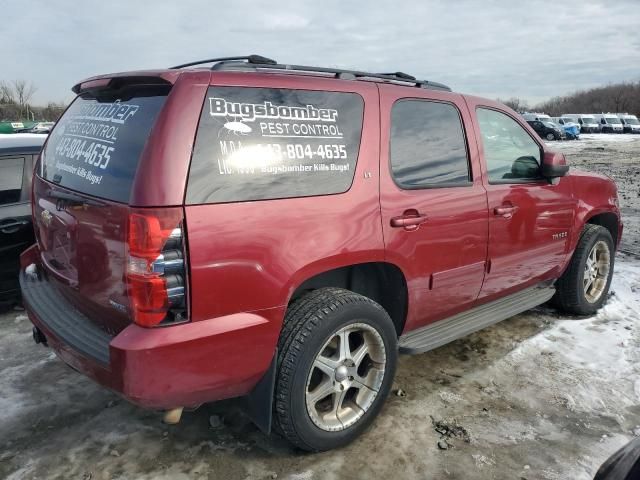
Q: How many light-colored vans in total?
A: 5